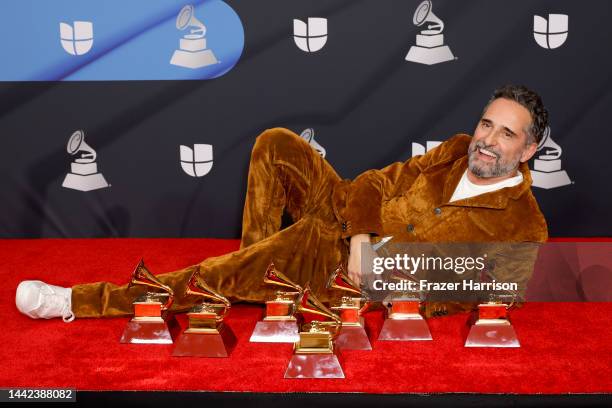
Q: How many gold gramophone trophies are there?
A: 7